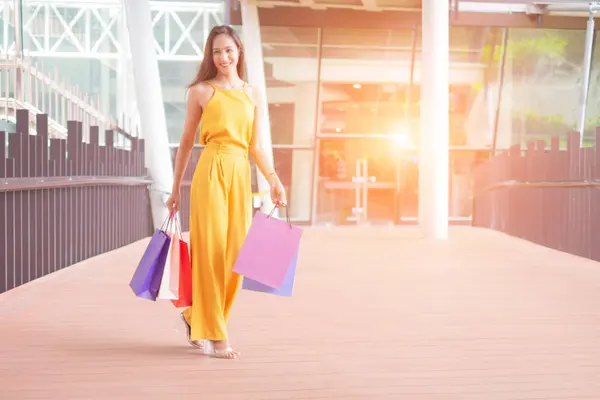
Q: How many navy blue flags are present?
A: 0